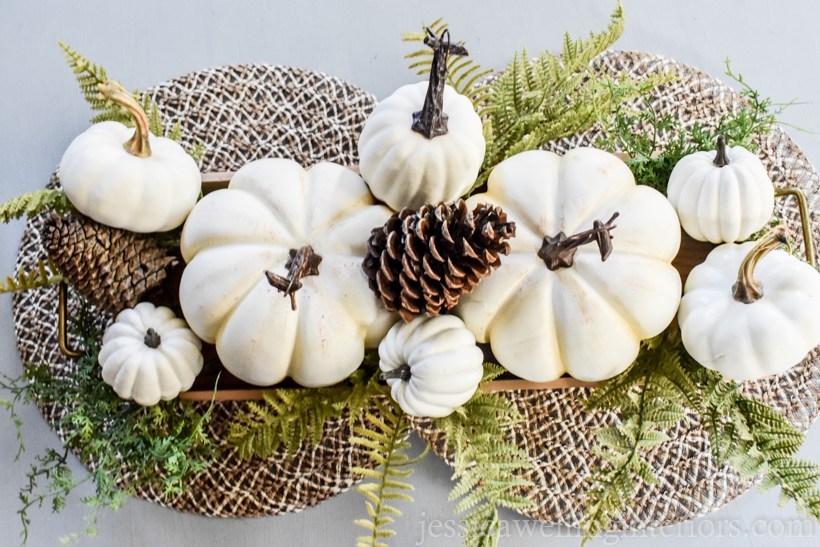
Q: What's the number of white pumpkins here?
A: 8